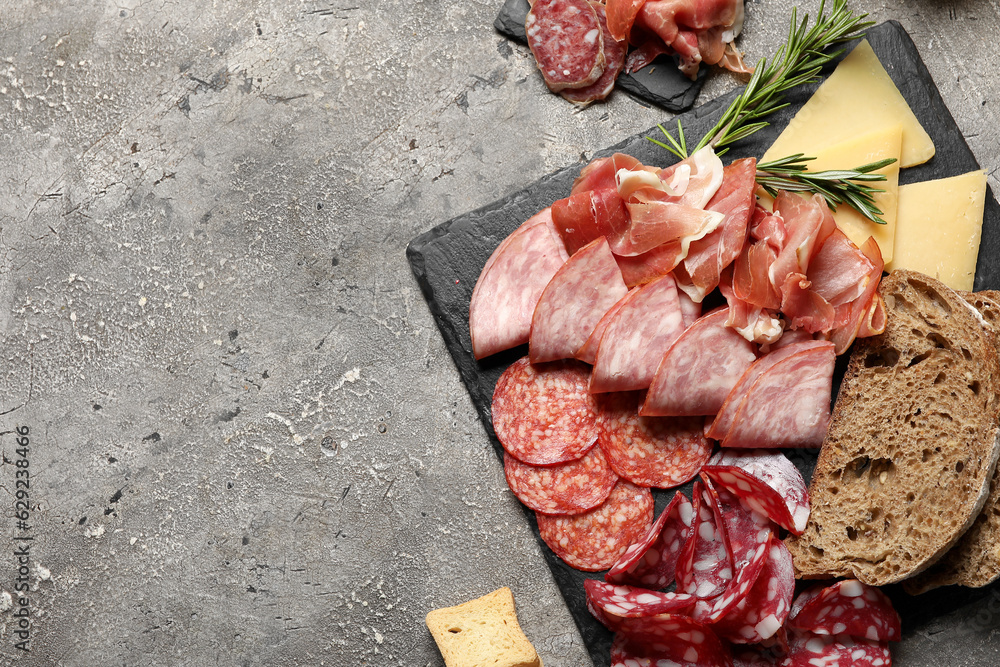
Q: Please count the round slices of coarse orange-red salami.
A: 4